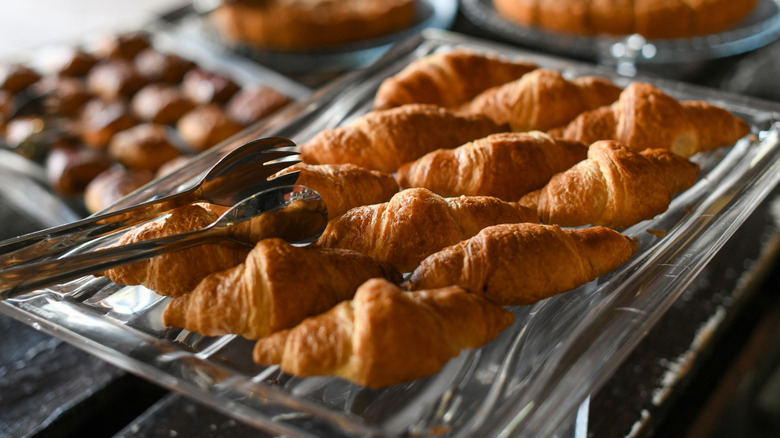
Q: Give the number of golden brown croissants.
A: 12